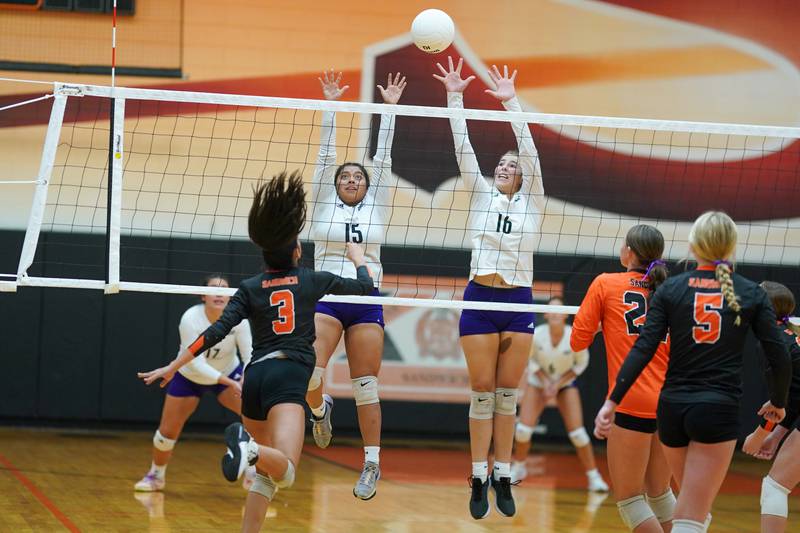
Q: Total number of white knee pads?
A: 13